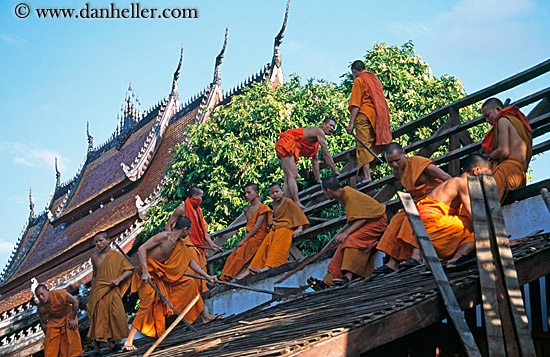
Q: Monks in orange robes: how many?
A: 12